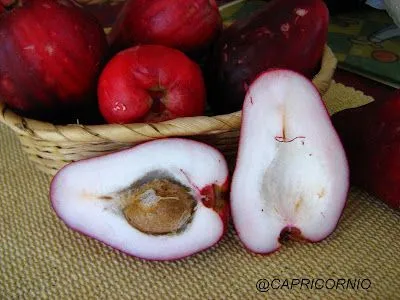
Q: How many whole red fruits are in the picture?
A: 5